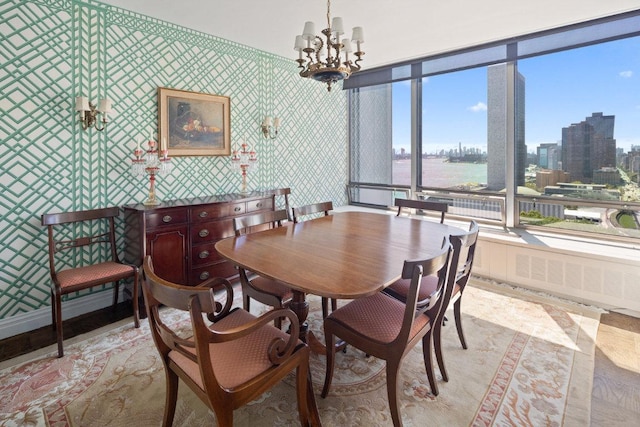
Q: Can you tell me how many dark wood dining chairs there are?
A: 8